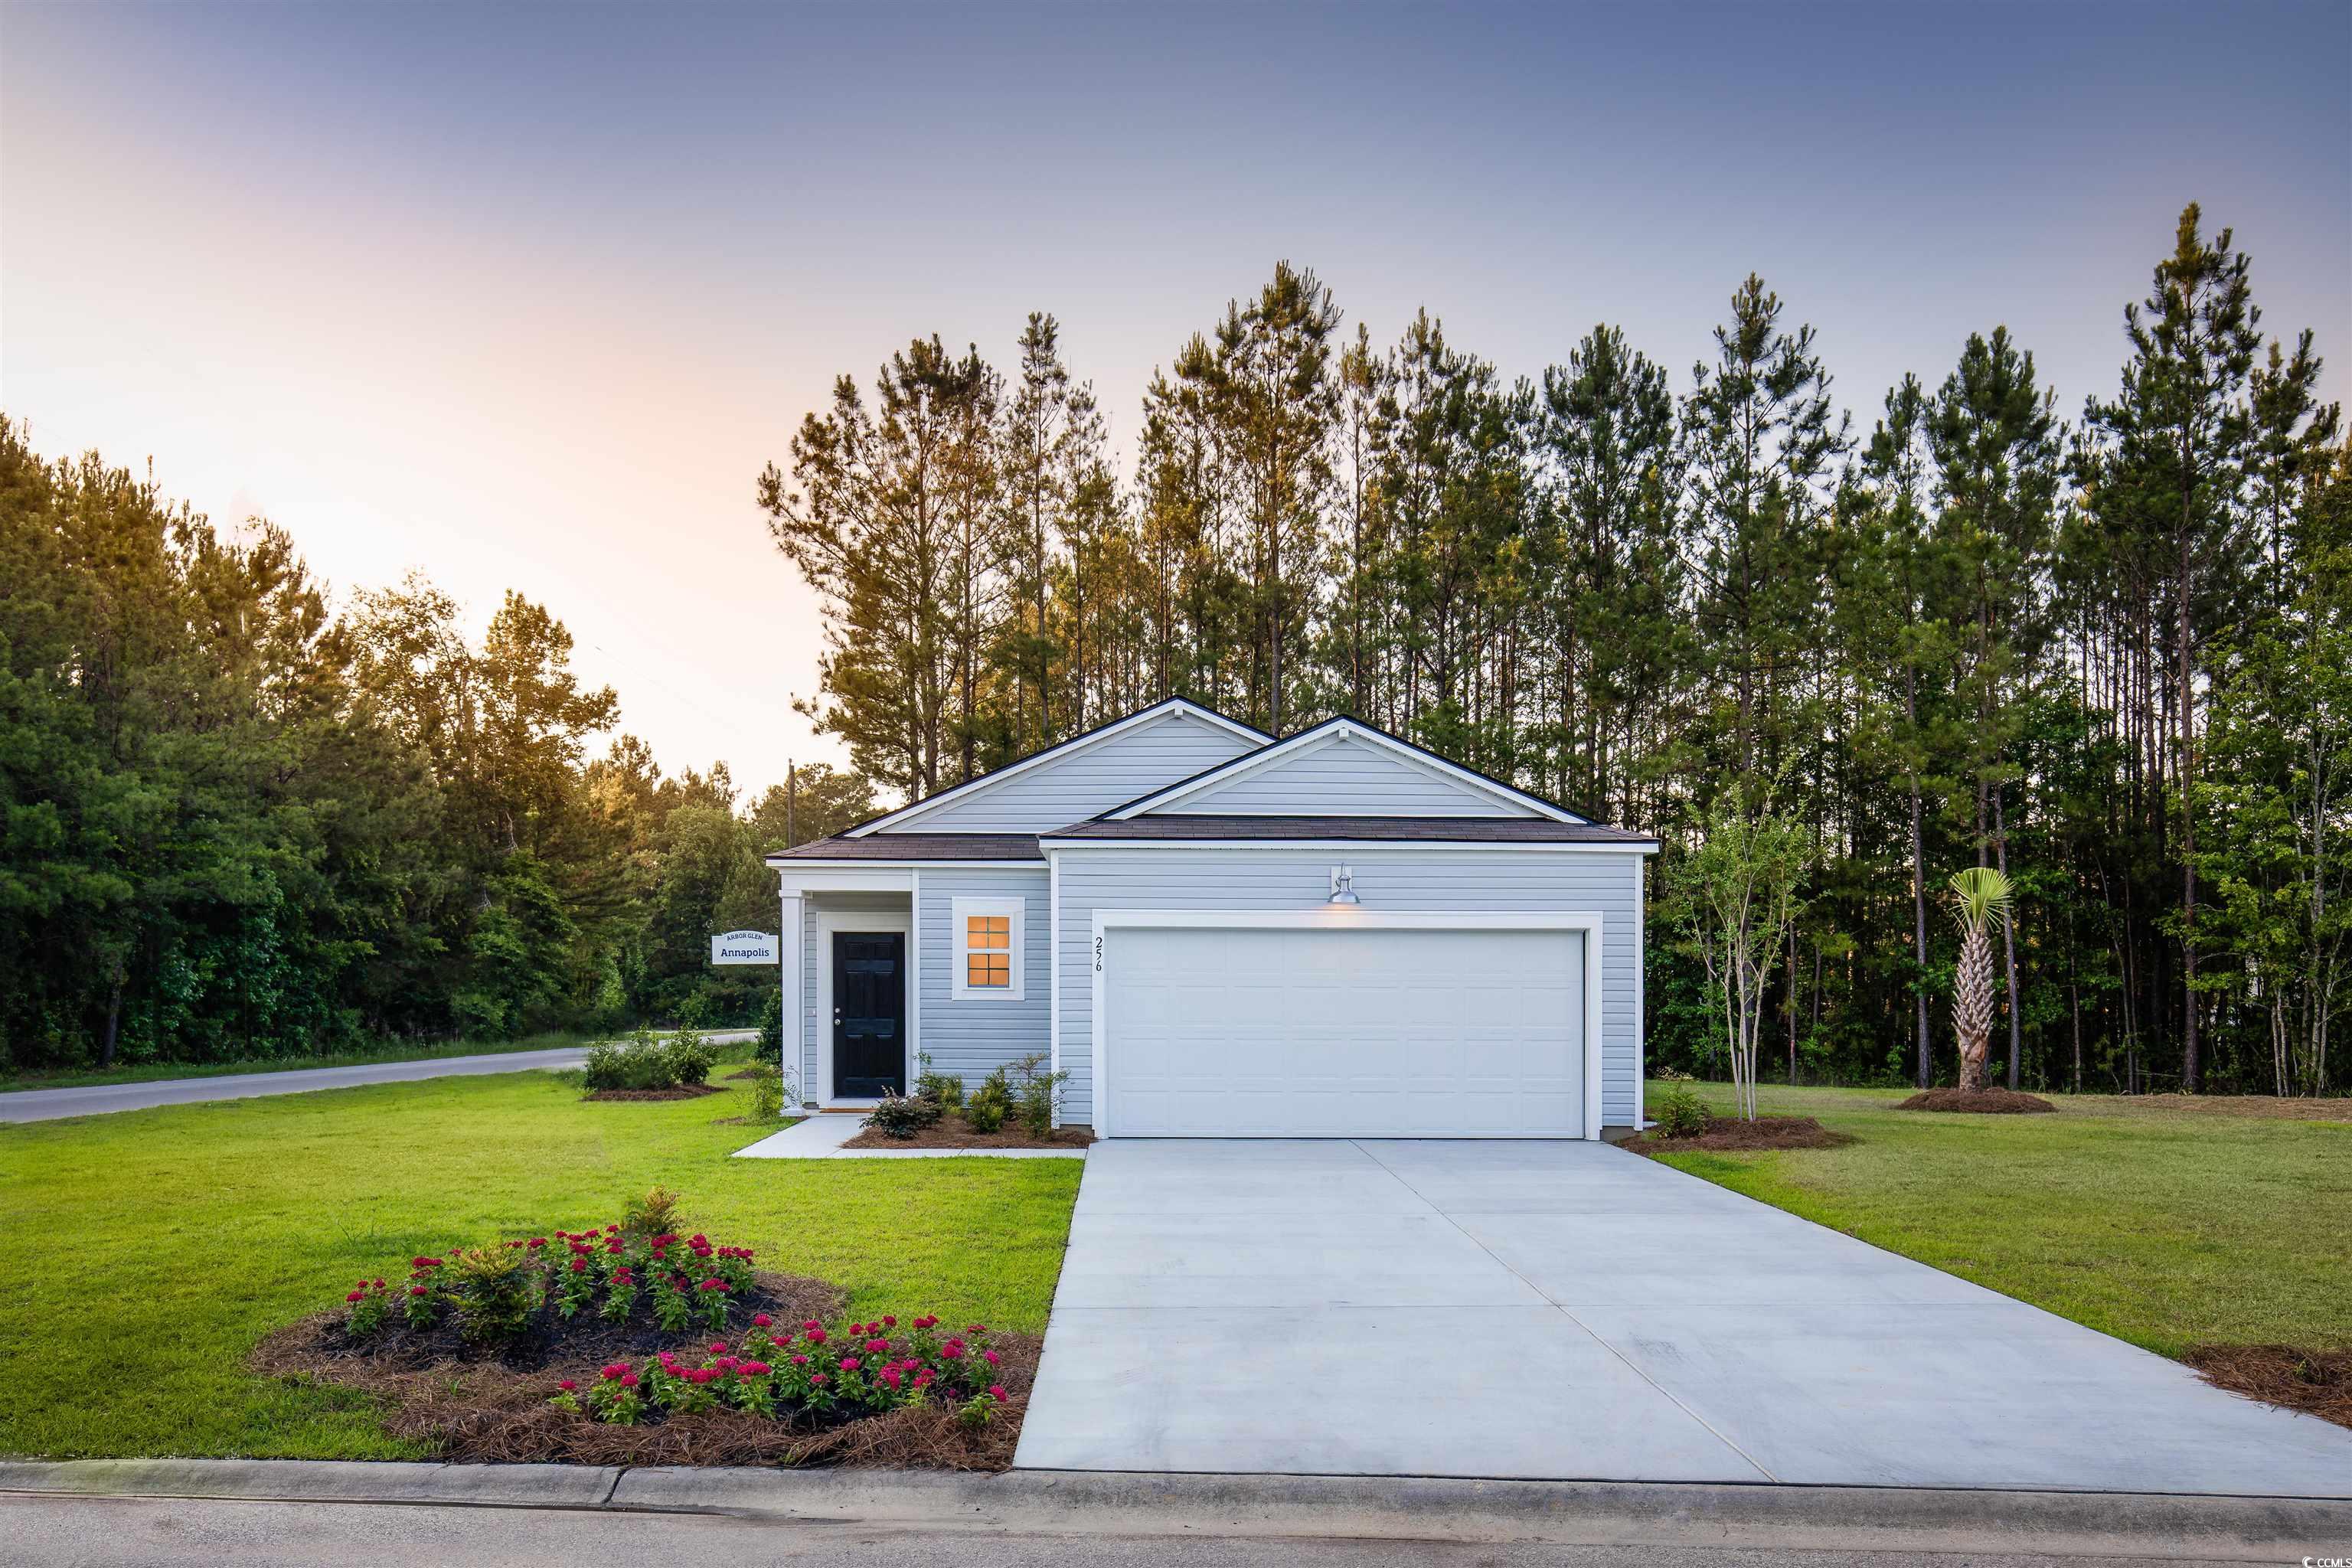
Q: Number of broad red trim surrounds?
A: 0